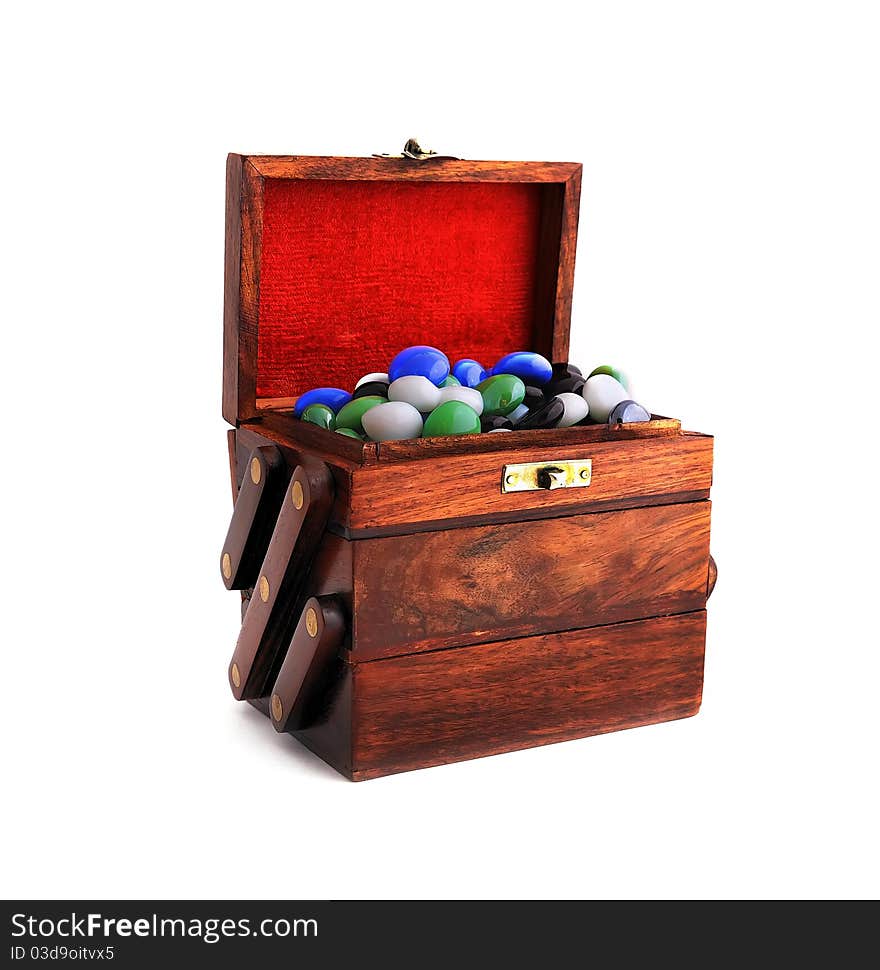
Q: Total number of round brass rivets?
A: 7